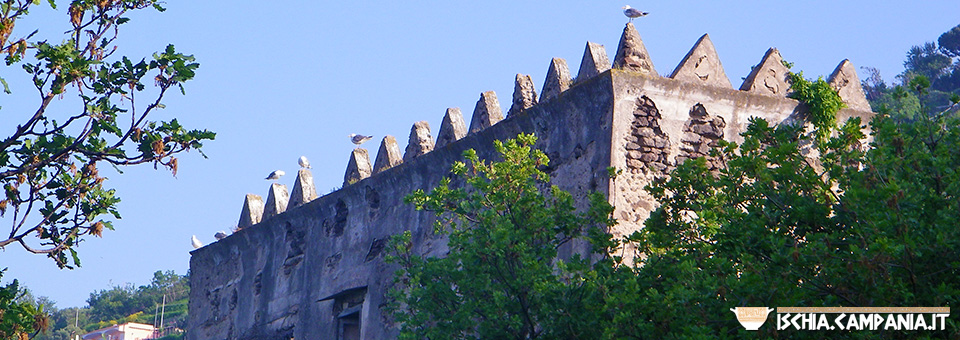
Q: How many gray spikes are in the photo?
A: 15